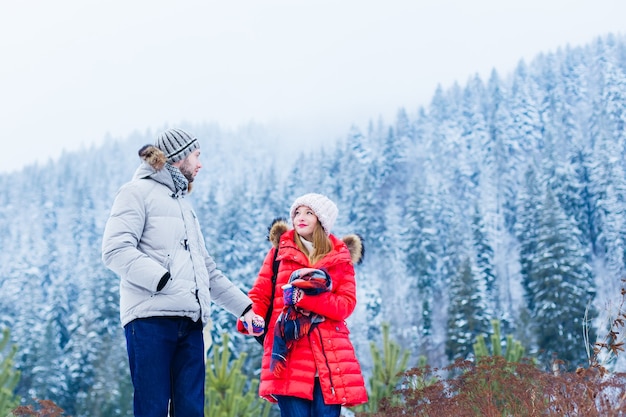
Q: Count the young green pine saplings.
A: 4